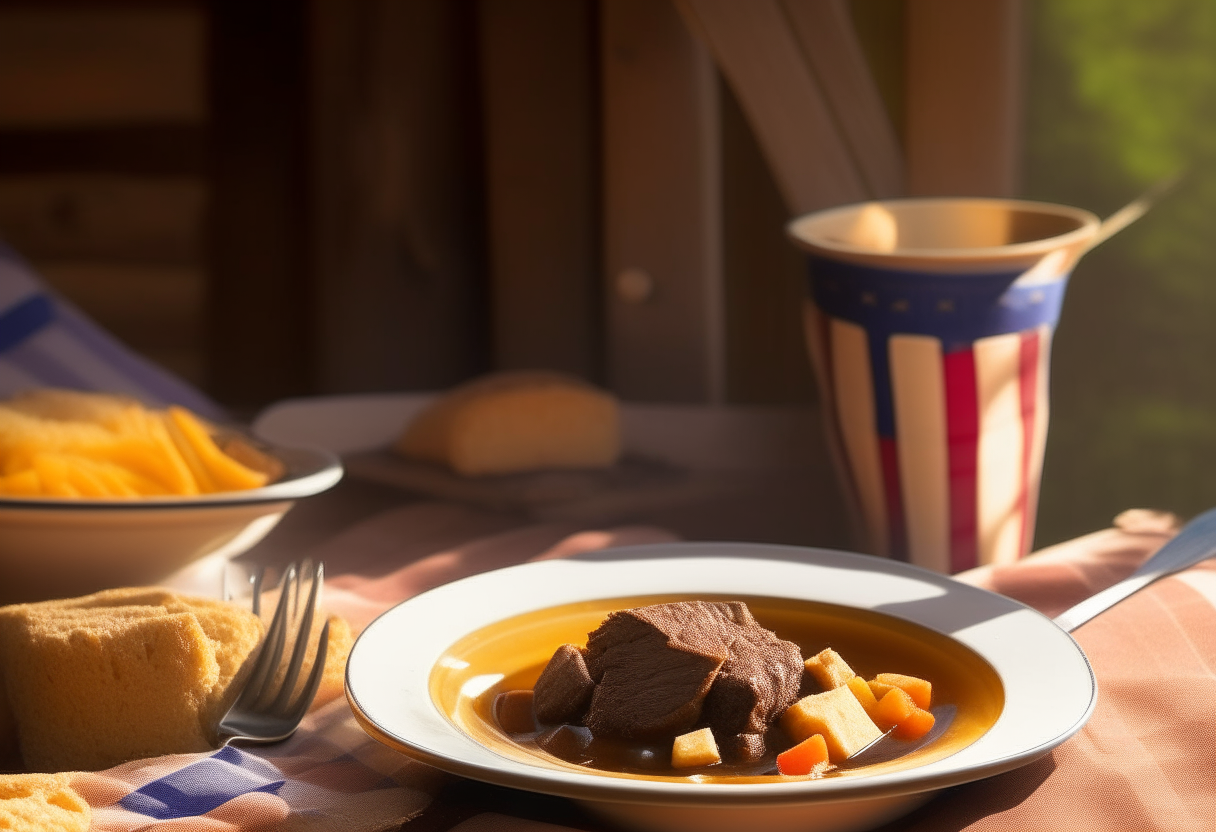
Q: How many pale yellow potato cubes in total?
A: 3